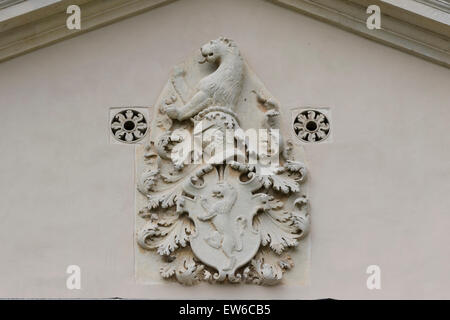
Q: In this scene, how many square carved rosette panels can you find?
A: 2